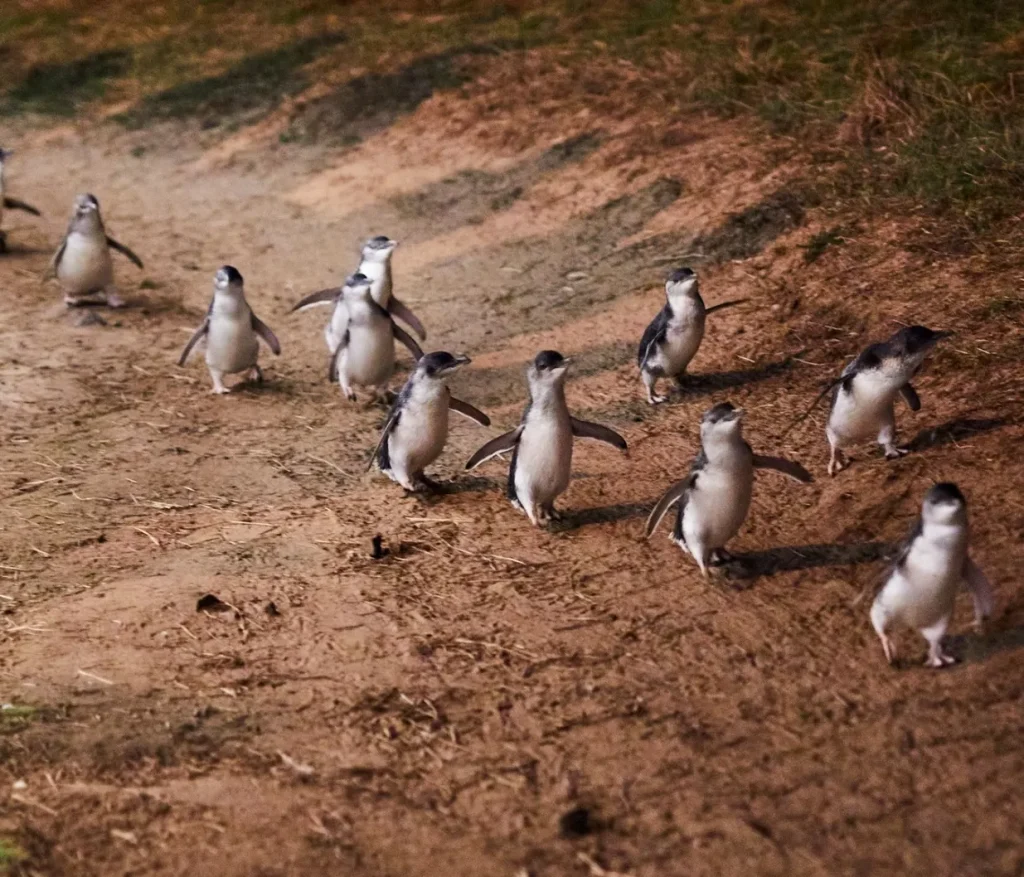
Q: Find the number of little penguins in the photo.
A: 11